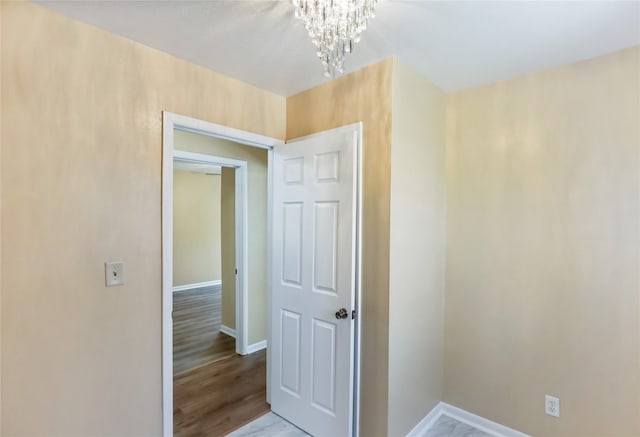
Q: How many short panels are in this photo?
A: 2